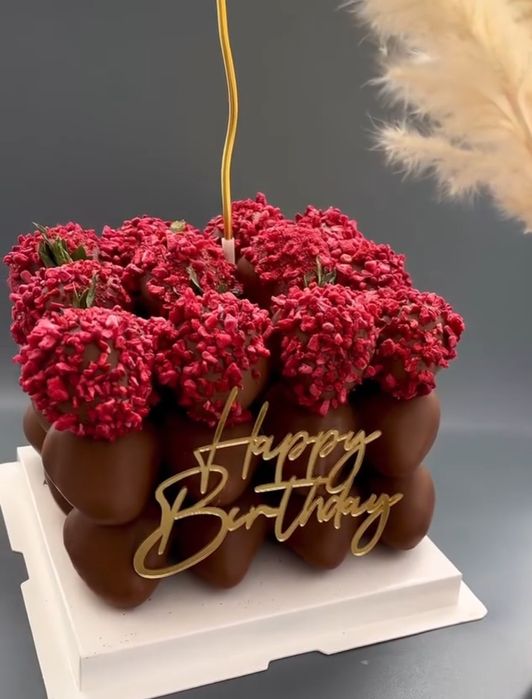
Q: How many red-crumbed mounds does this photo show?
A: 12